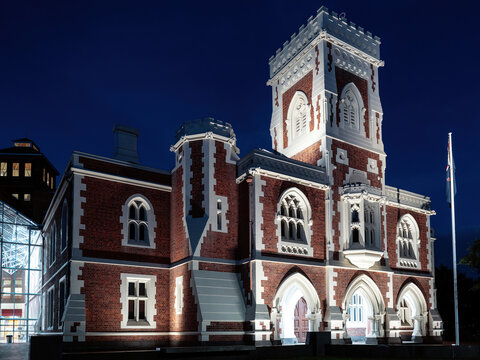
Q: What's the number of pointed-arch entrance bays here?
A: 3